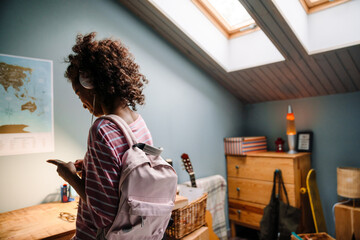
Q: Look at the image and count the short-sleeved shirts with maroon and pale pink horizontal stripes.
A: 1